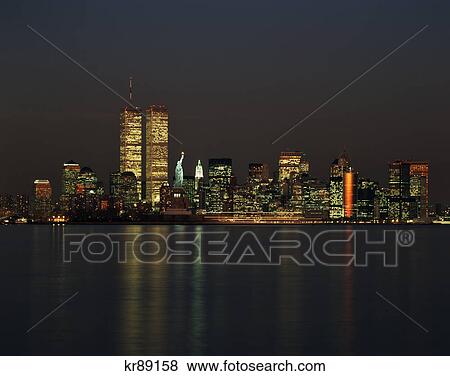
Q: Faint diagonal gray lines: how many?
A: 4